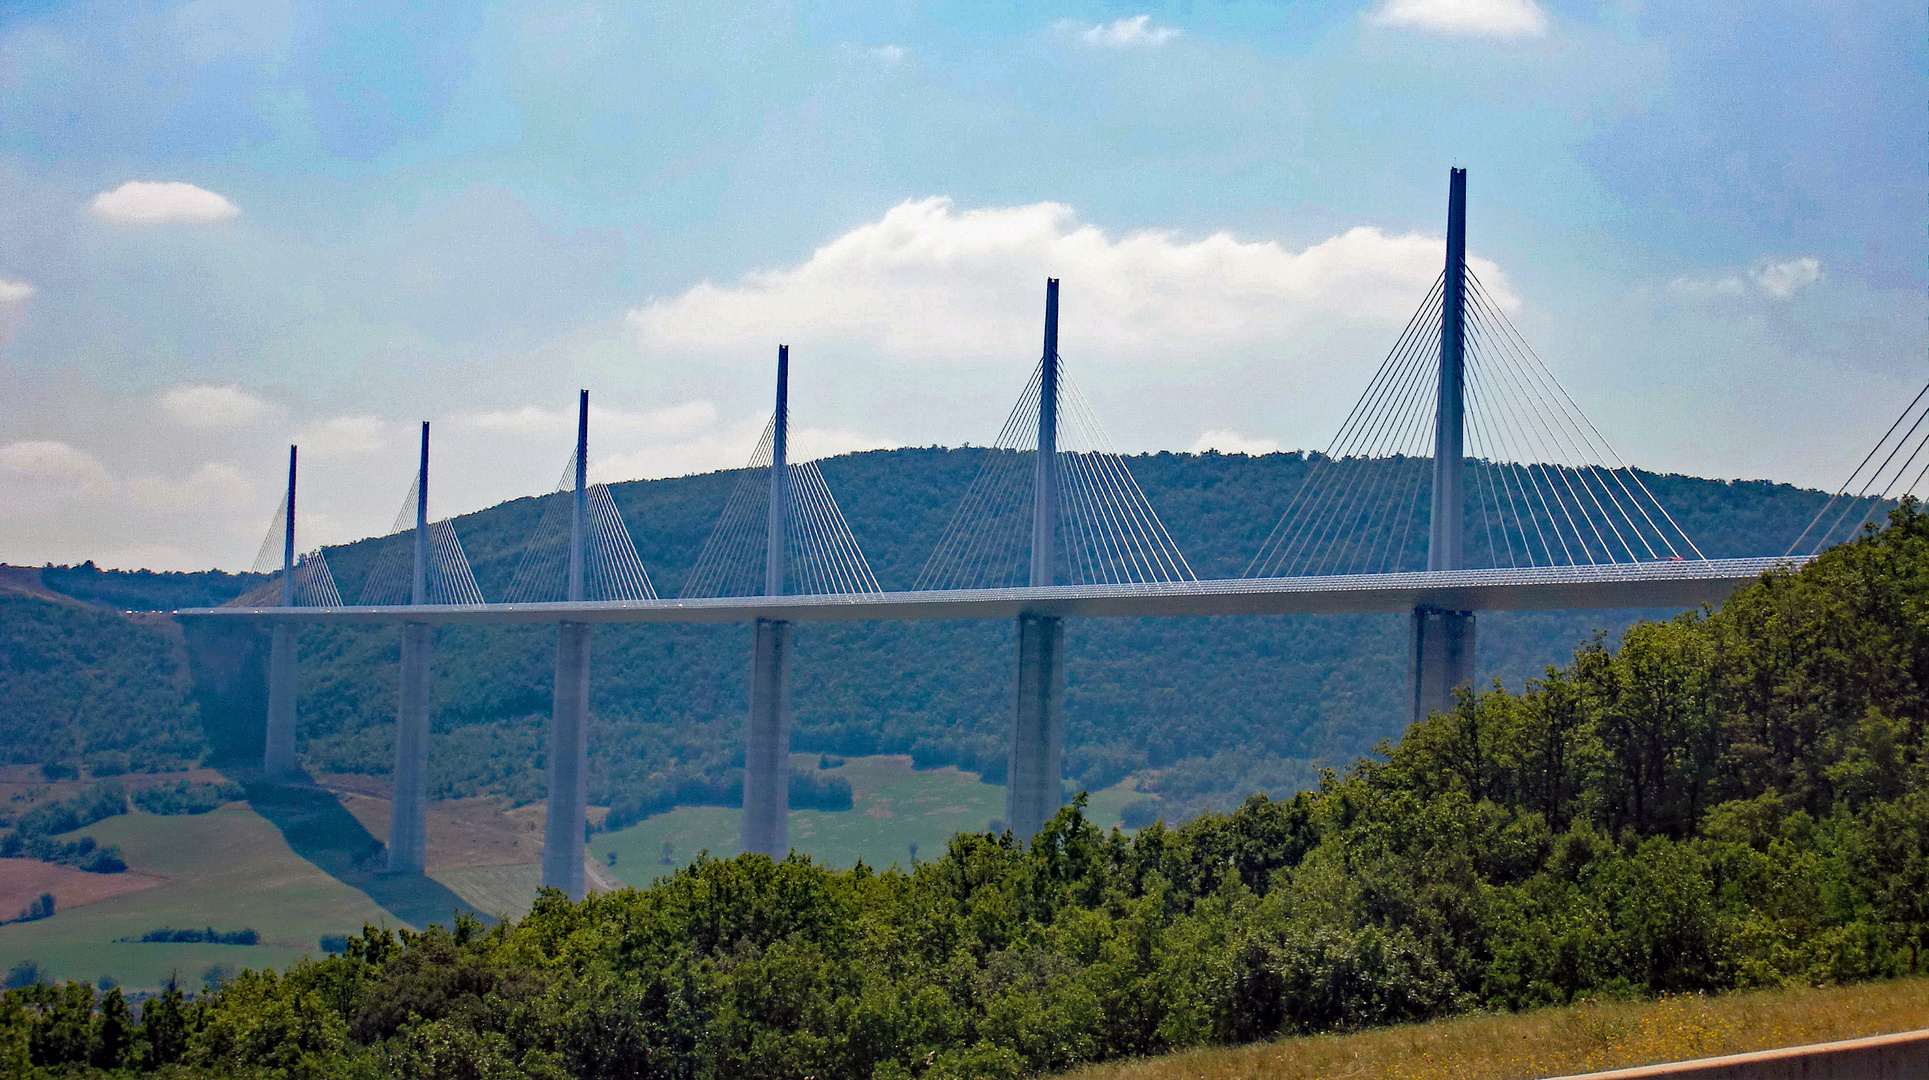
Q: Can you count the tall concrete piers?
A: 6